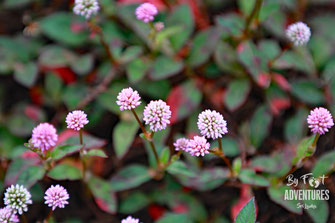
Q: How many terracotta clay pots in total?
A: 0